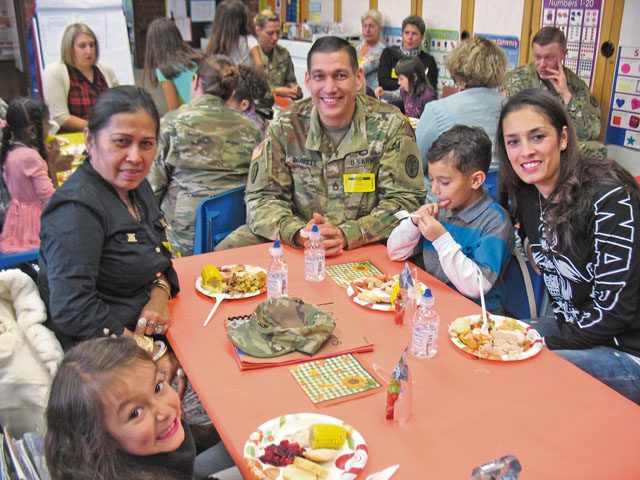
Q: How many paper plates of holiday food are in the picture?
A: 4